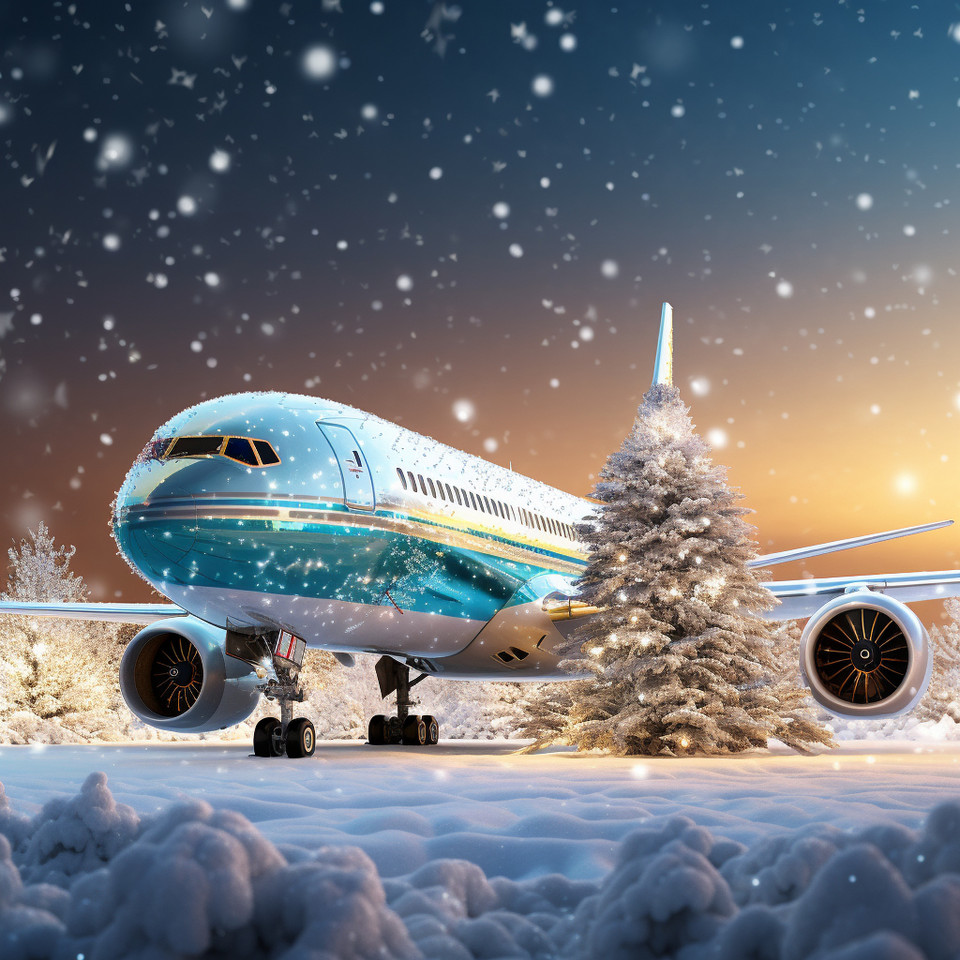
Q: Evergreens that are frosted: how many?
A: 1